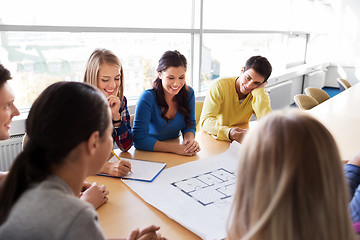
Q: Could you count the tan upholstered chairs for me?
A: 3